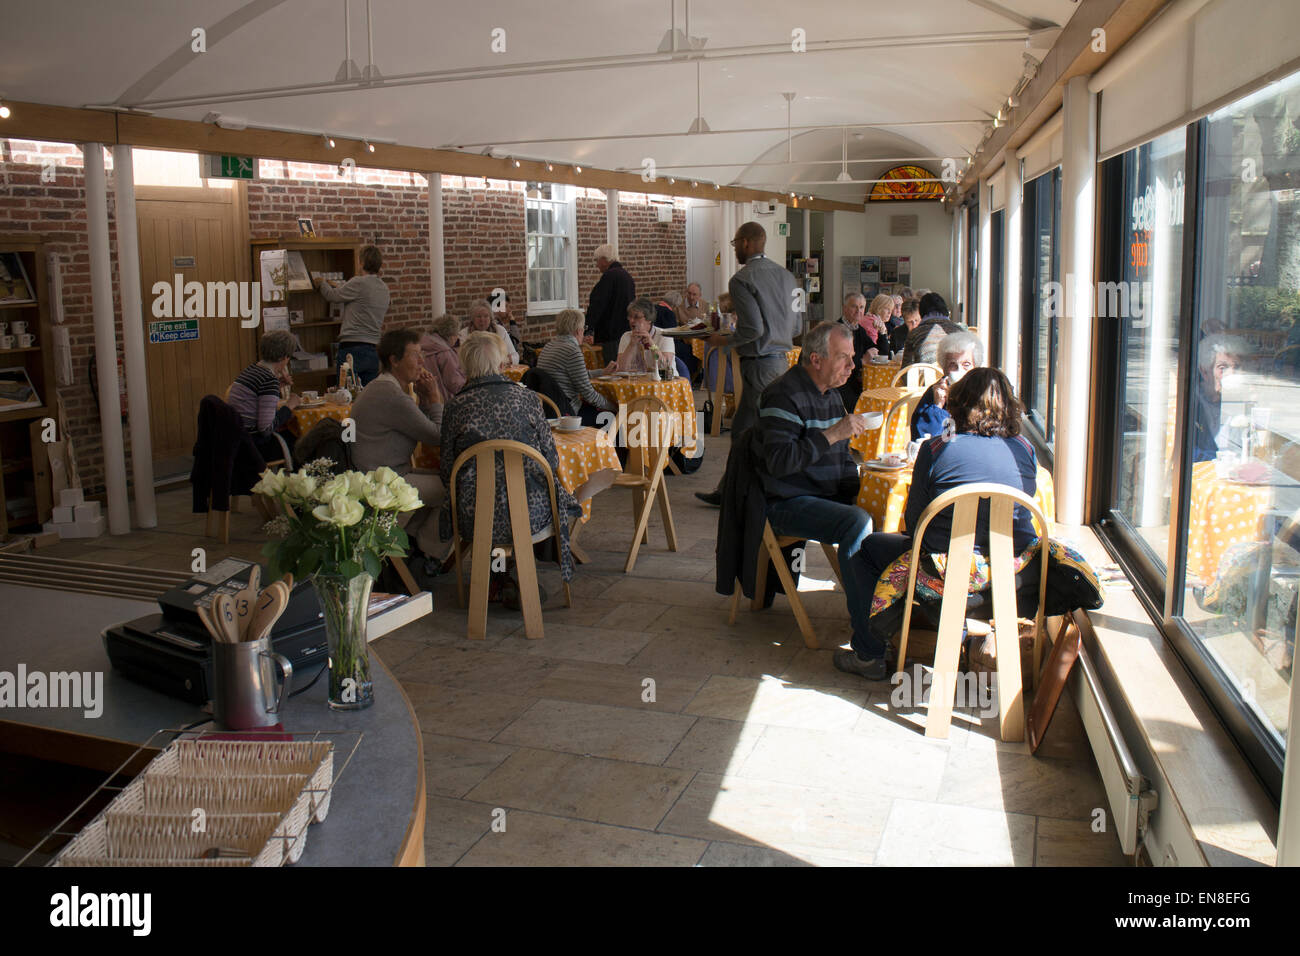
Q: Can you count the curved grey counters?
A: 1